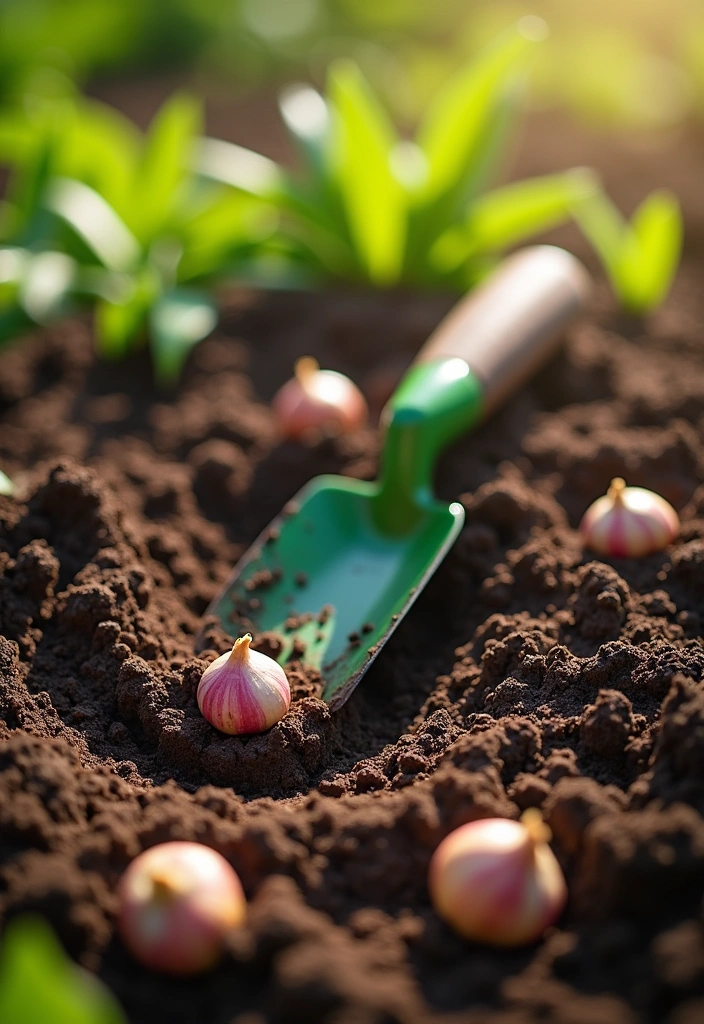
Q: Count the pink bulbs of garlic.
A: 5